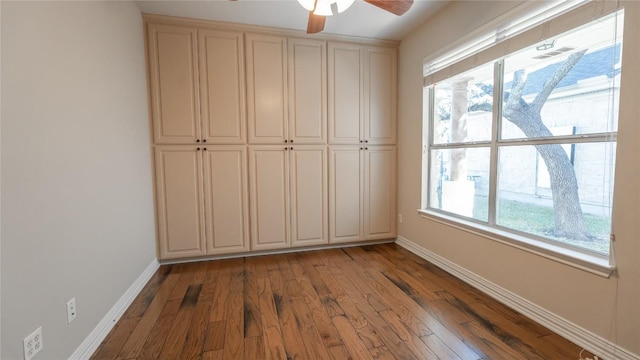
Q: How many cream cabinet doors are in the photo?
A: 12